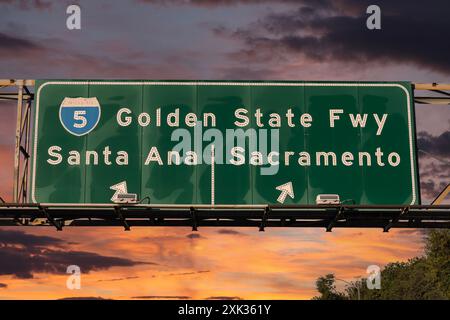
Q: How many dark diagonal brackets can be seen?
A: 6